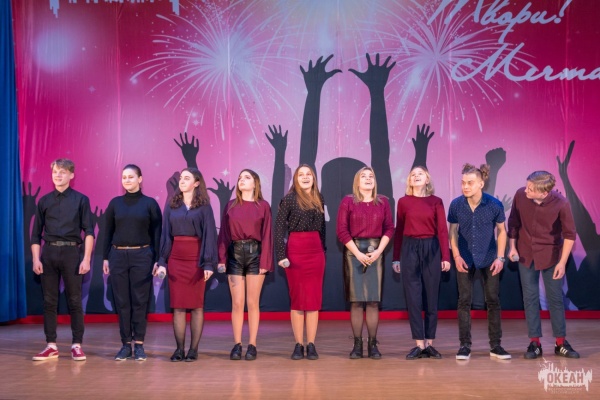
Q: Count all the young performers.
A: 9